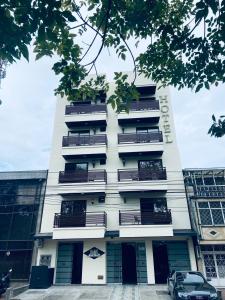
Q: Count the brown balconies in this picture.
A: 8